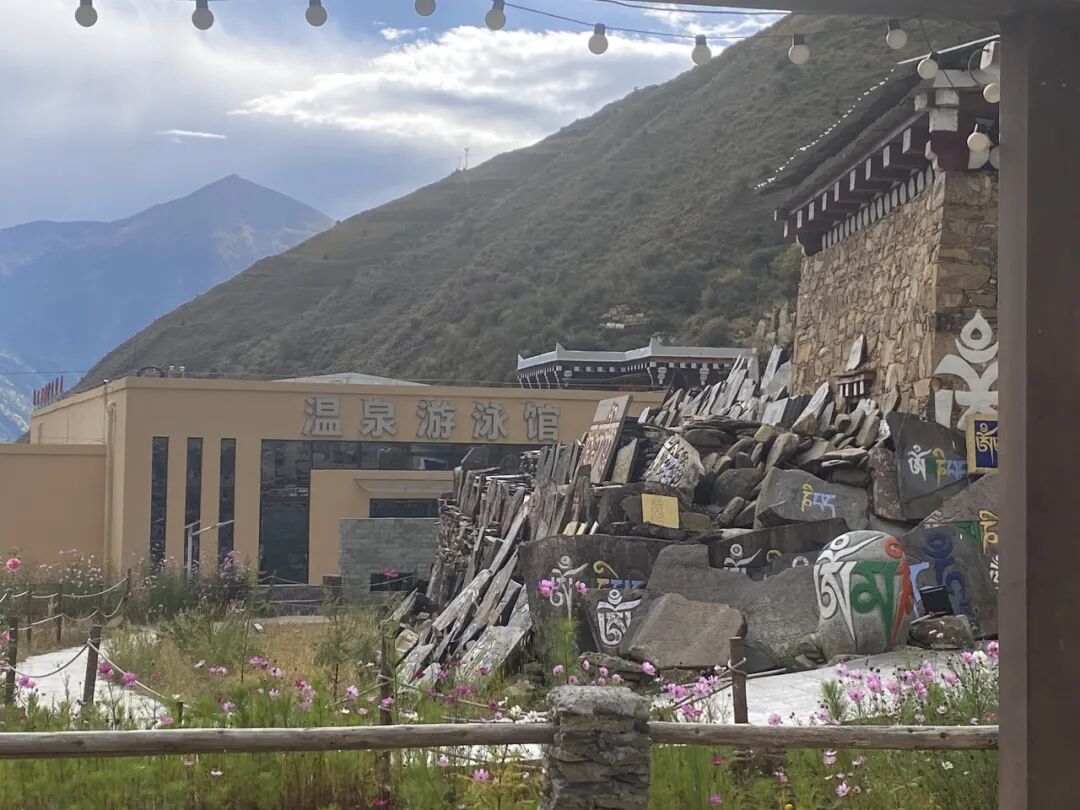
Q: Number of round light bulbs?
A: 12